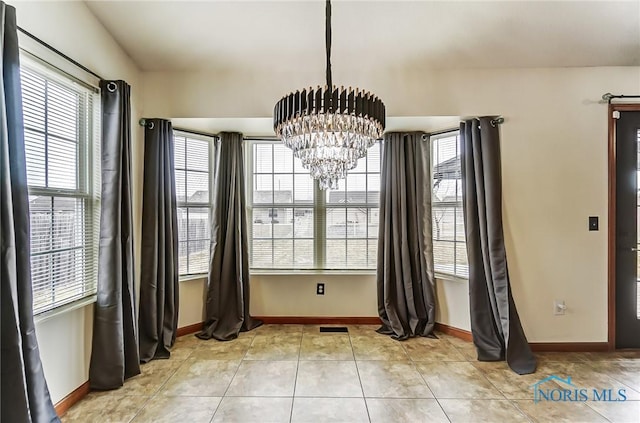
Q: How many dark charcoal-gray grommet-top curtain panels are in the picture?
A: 6